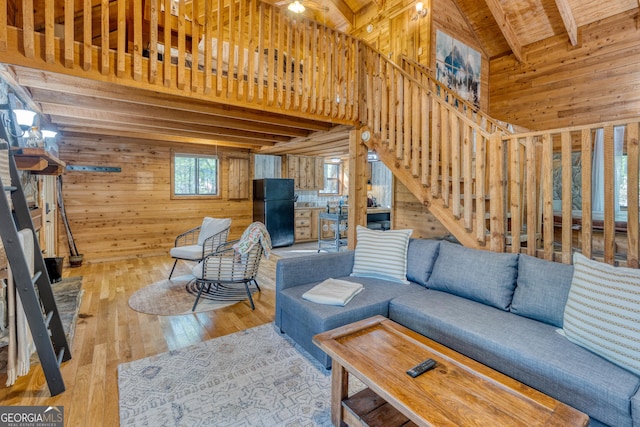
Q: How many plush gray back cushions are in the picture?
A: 3